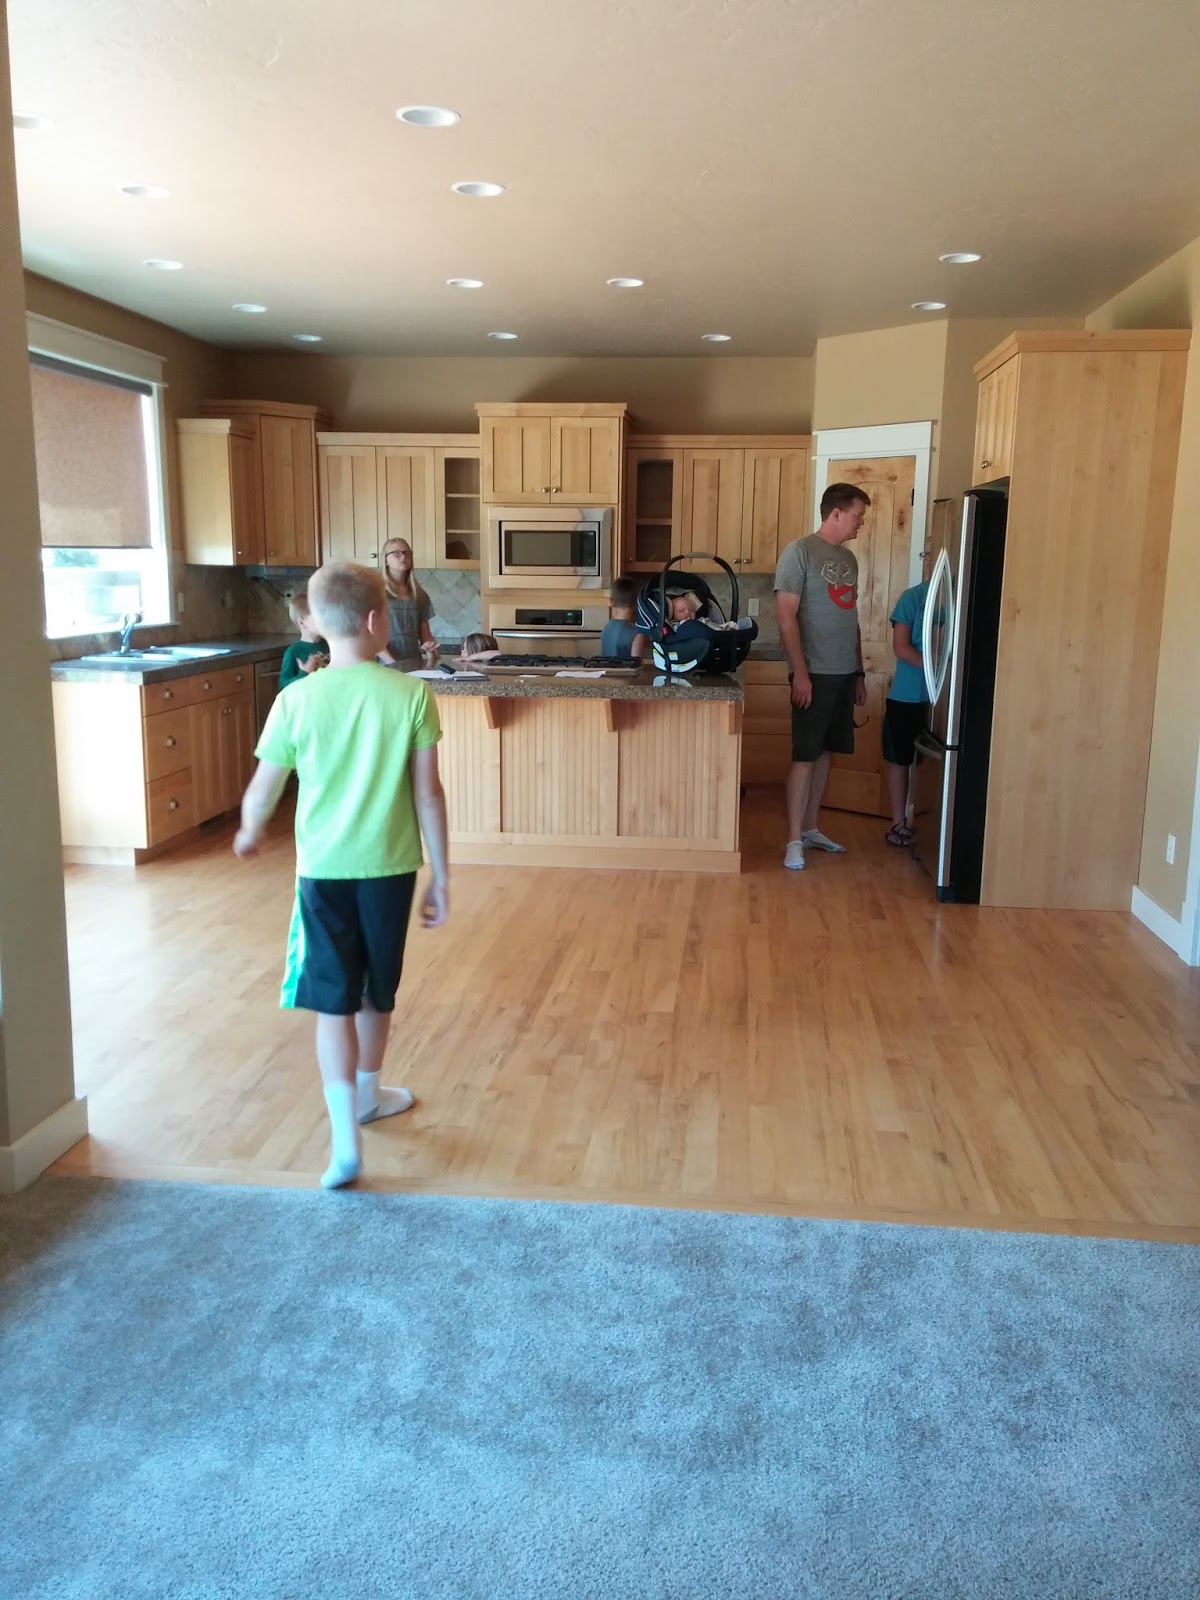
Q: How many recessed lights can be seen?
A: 13